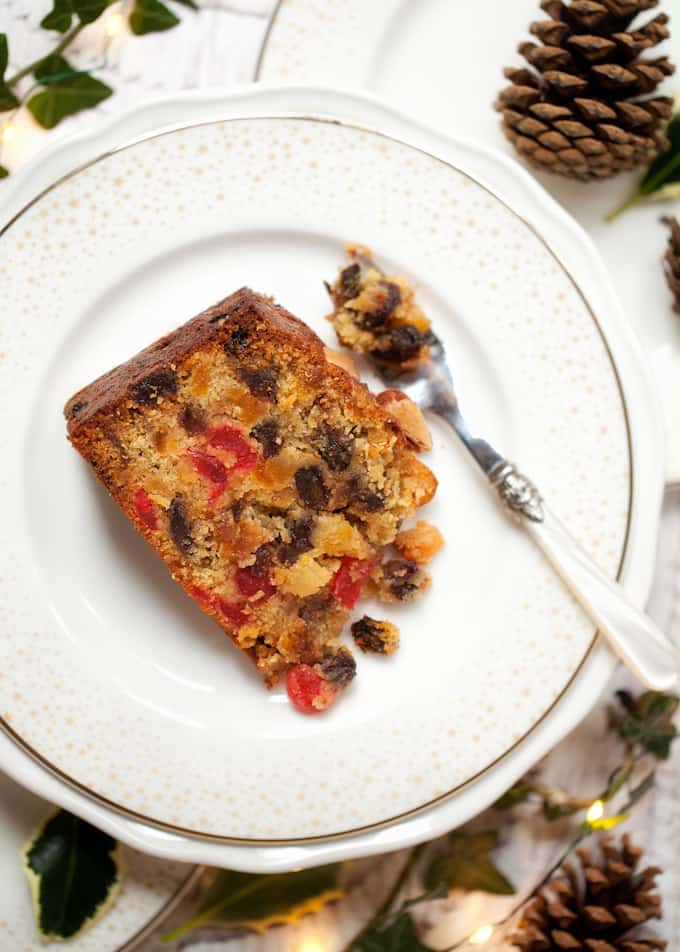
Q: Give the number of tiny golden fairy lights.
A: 5